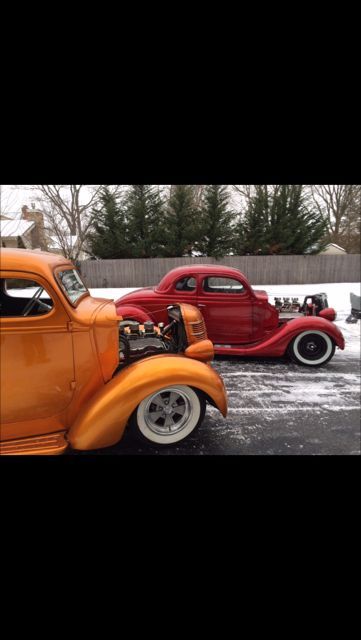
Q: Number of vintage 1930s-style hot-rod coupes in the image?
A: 2